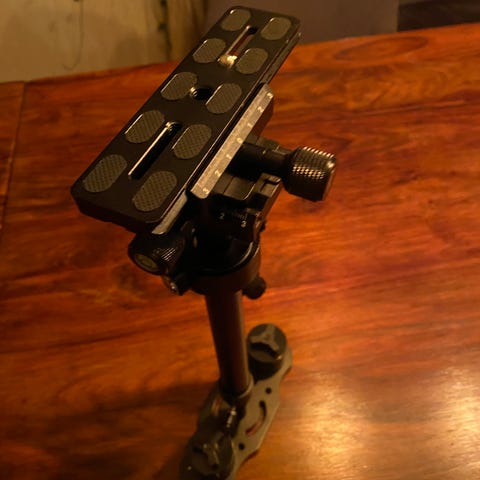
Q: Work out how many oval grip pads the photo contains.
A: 10